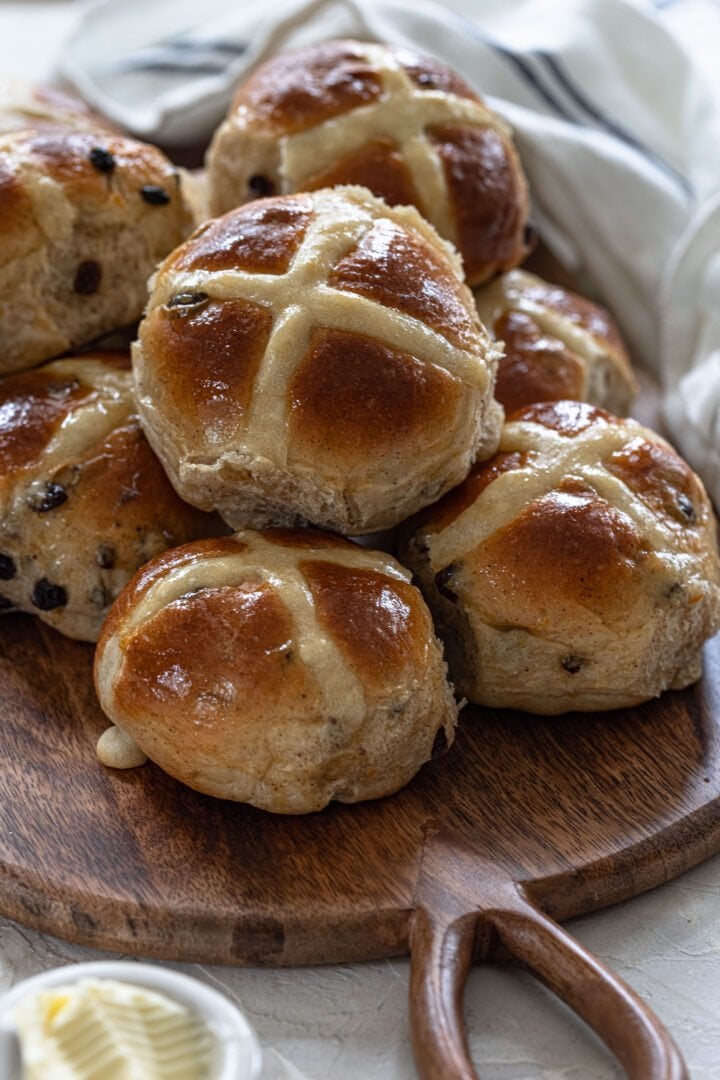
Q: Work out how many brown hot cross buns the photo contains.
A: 8